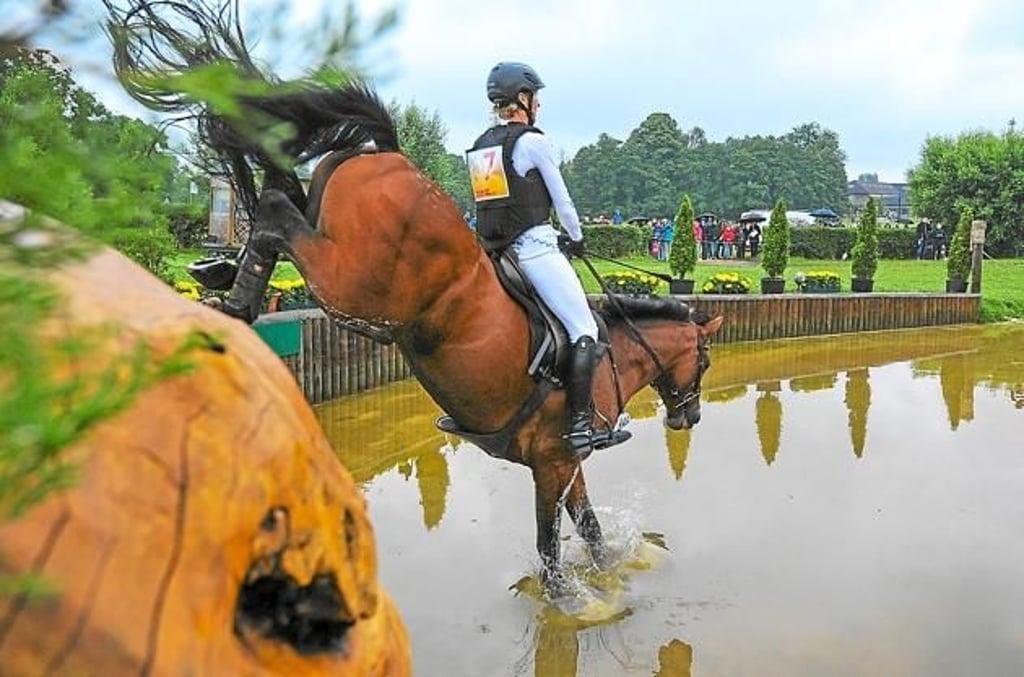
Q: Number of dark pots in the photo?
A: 4